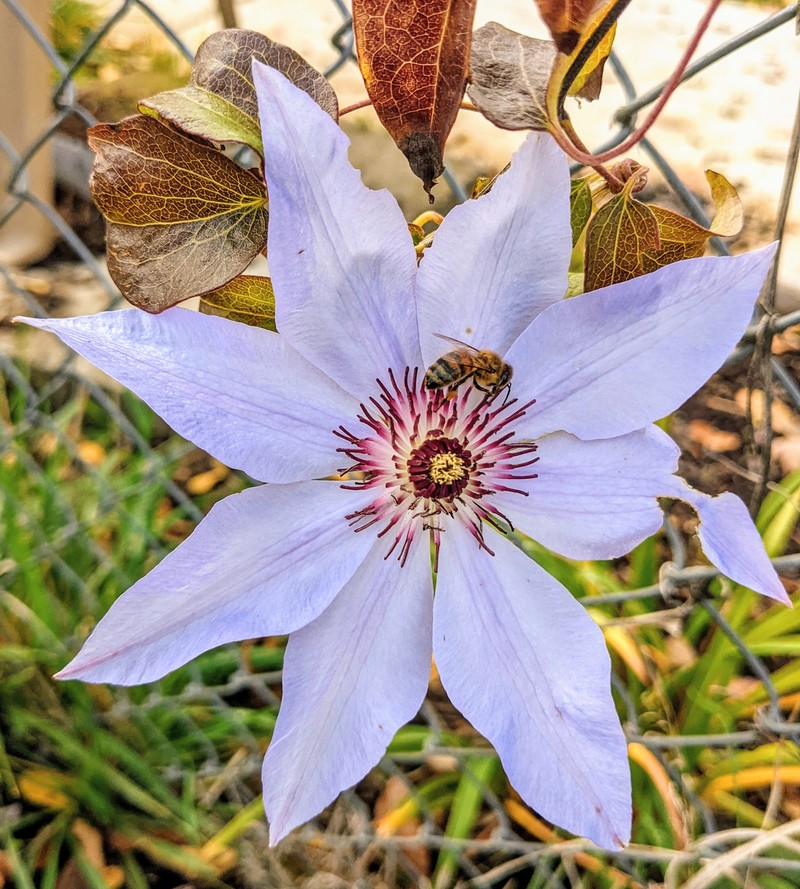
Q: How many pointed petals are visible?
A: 8